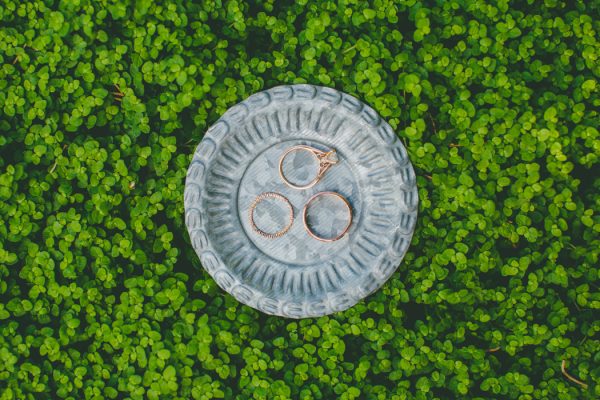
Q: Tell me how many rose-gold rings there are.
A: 3